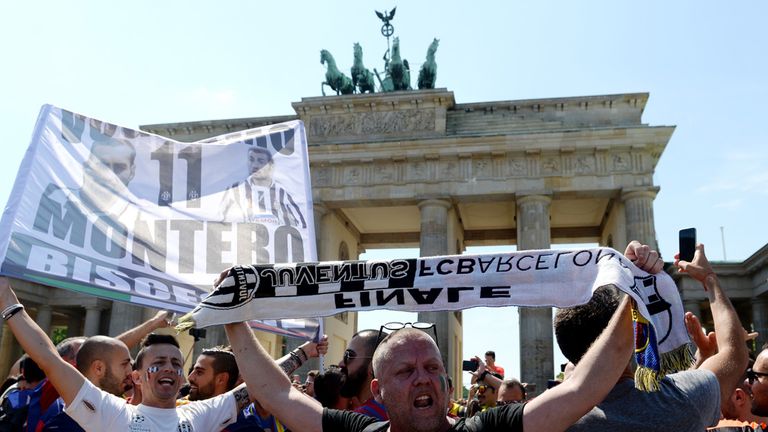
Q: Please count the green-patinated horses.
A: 4